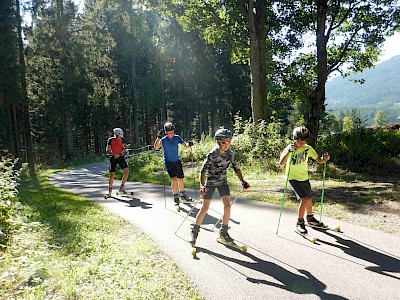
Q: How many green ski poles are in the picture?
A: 2